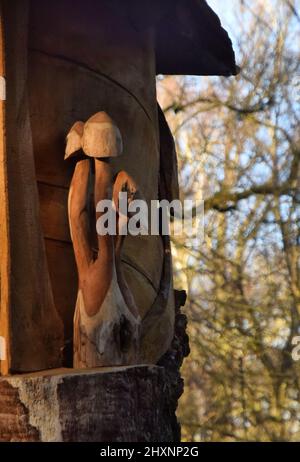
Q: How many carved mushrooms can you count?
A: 3